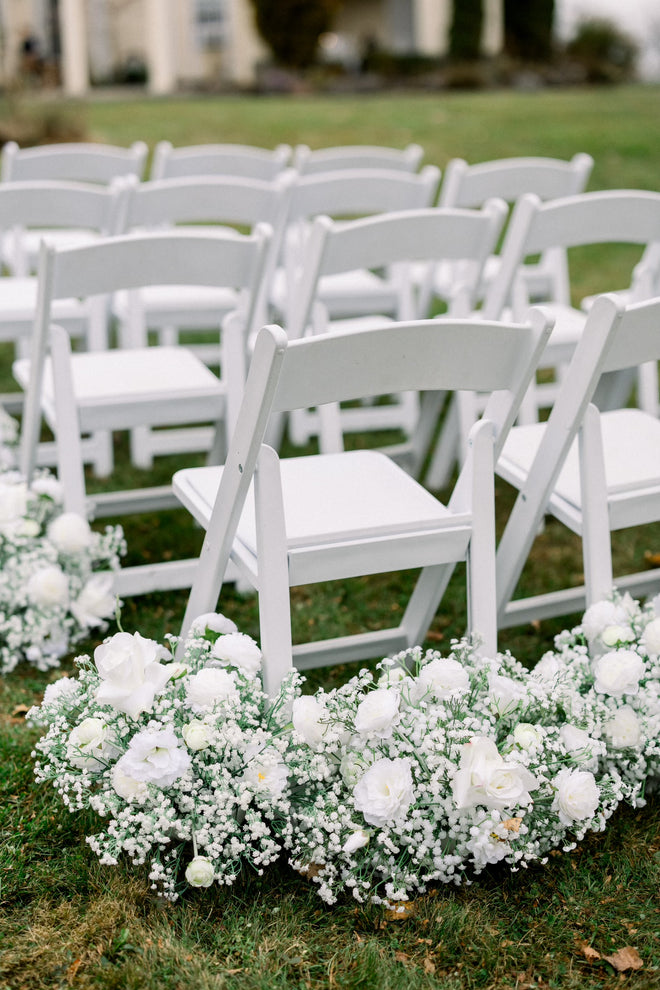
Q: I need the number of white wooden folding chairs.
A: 12